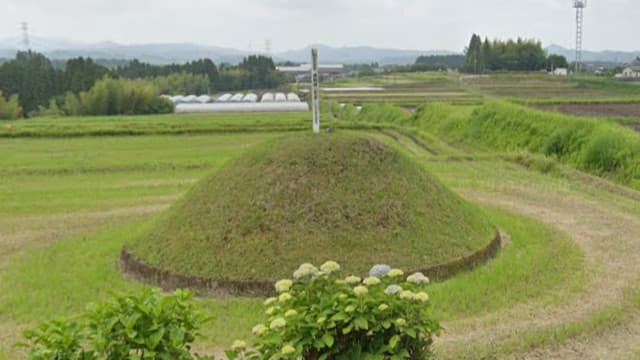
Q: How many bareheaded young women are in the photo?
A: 0